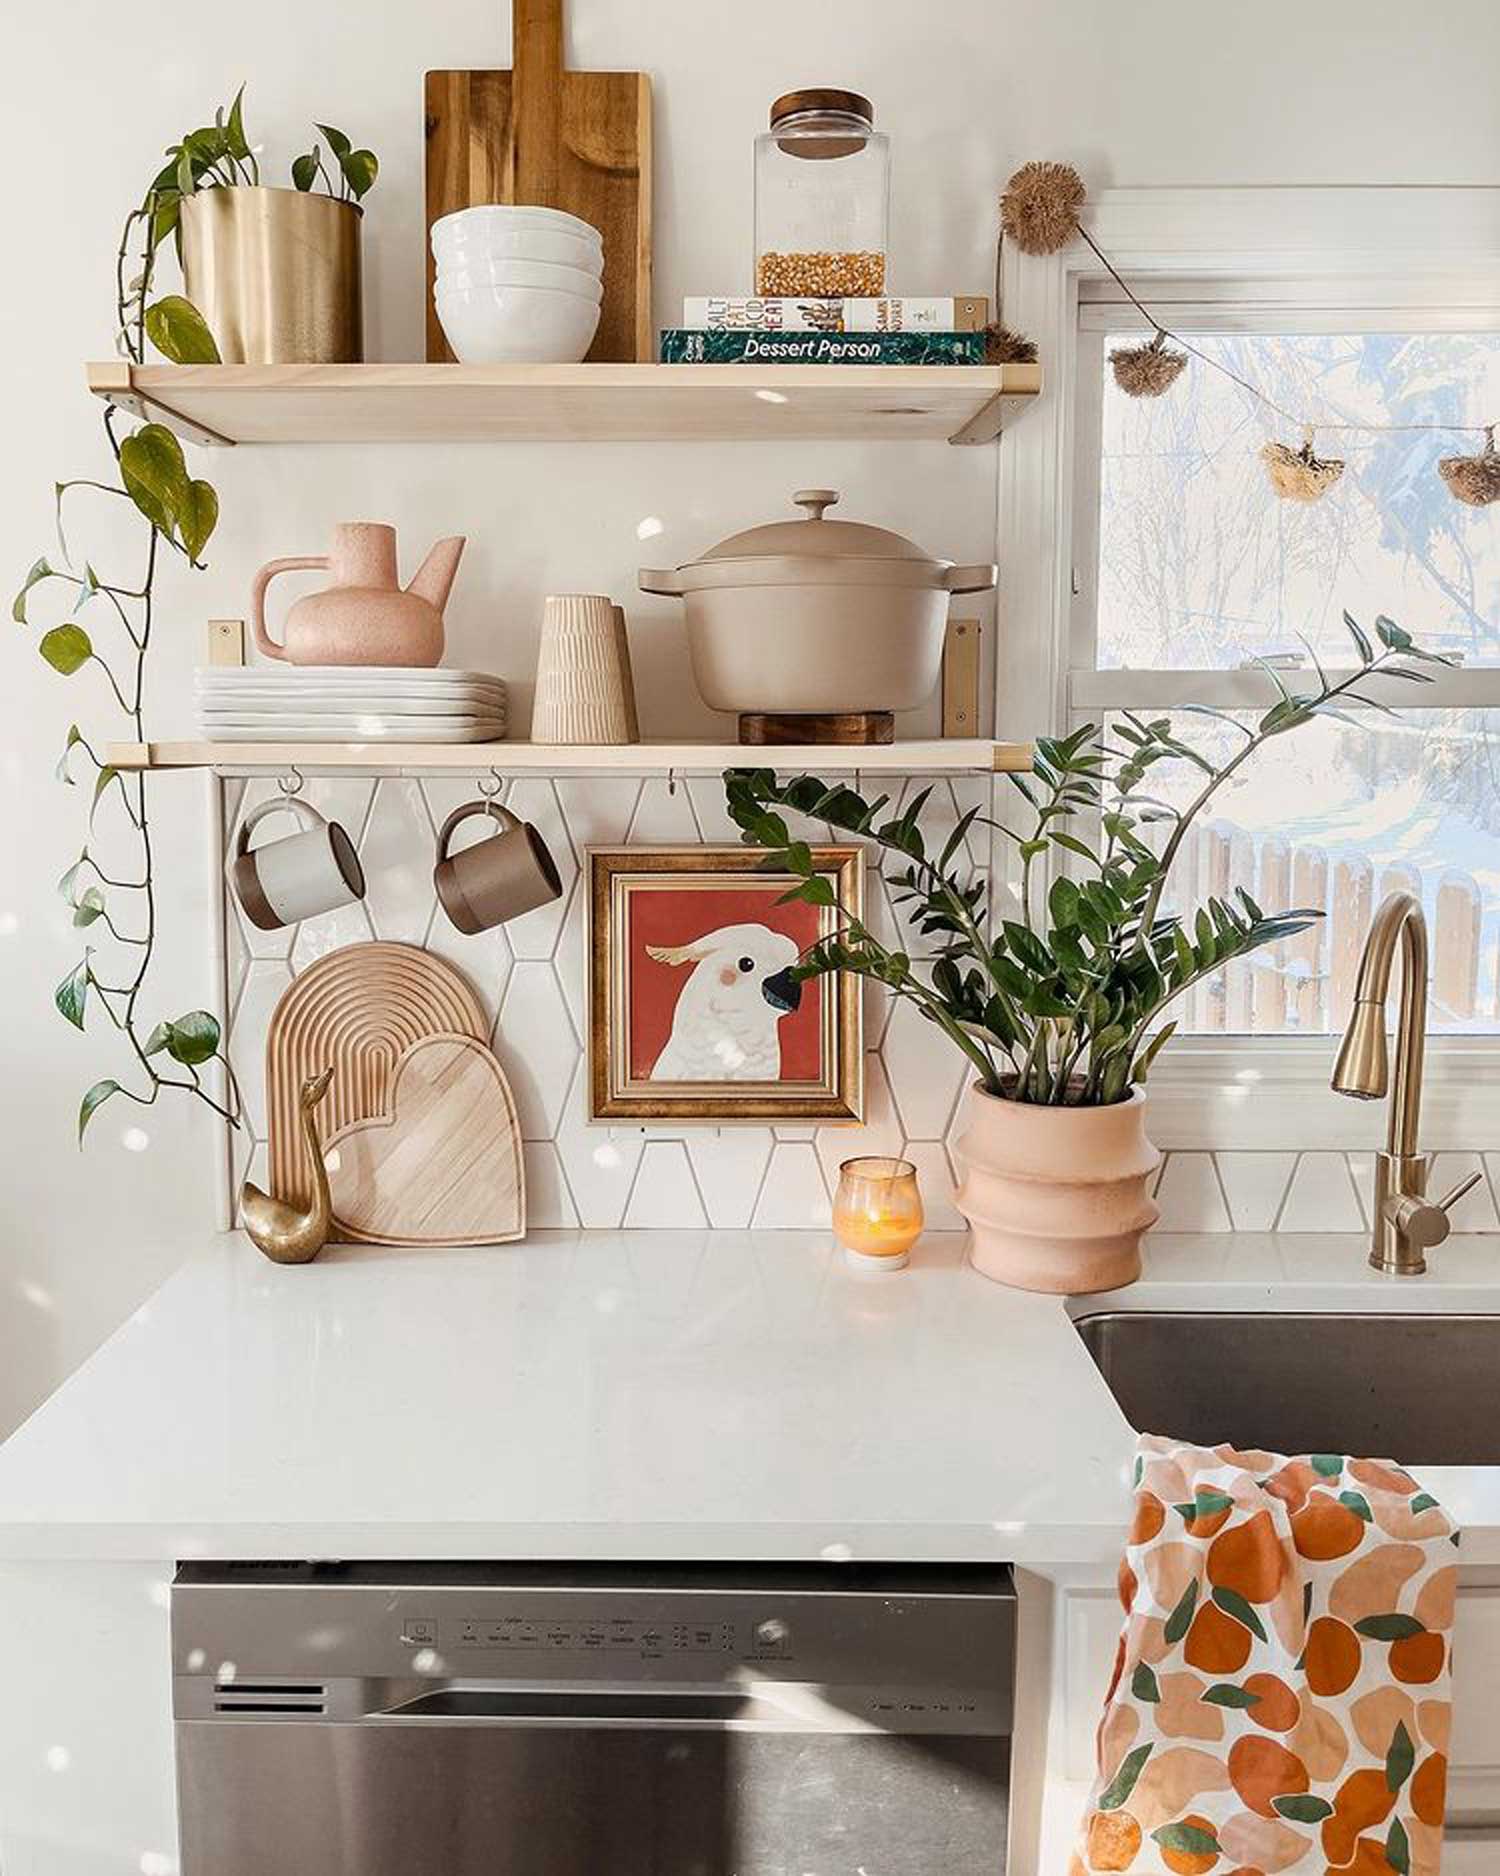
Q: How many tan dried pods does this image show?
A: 5